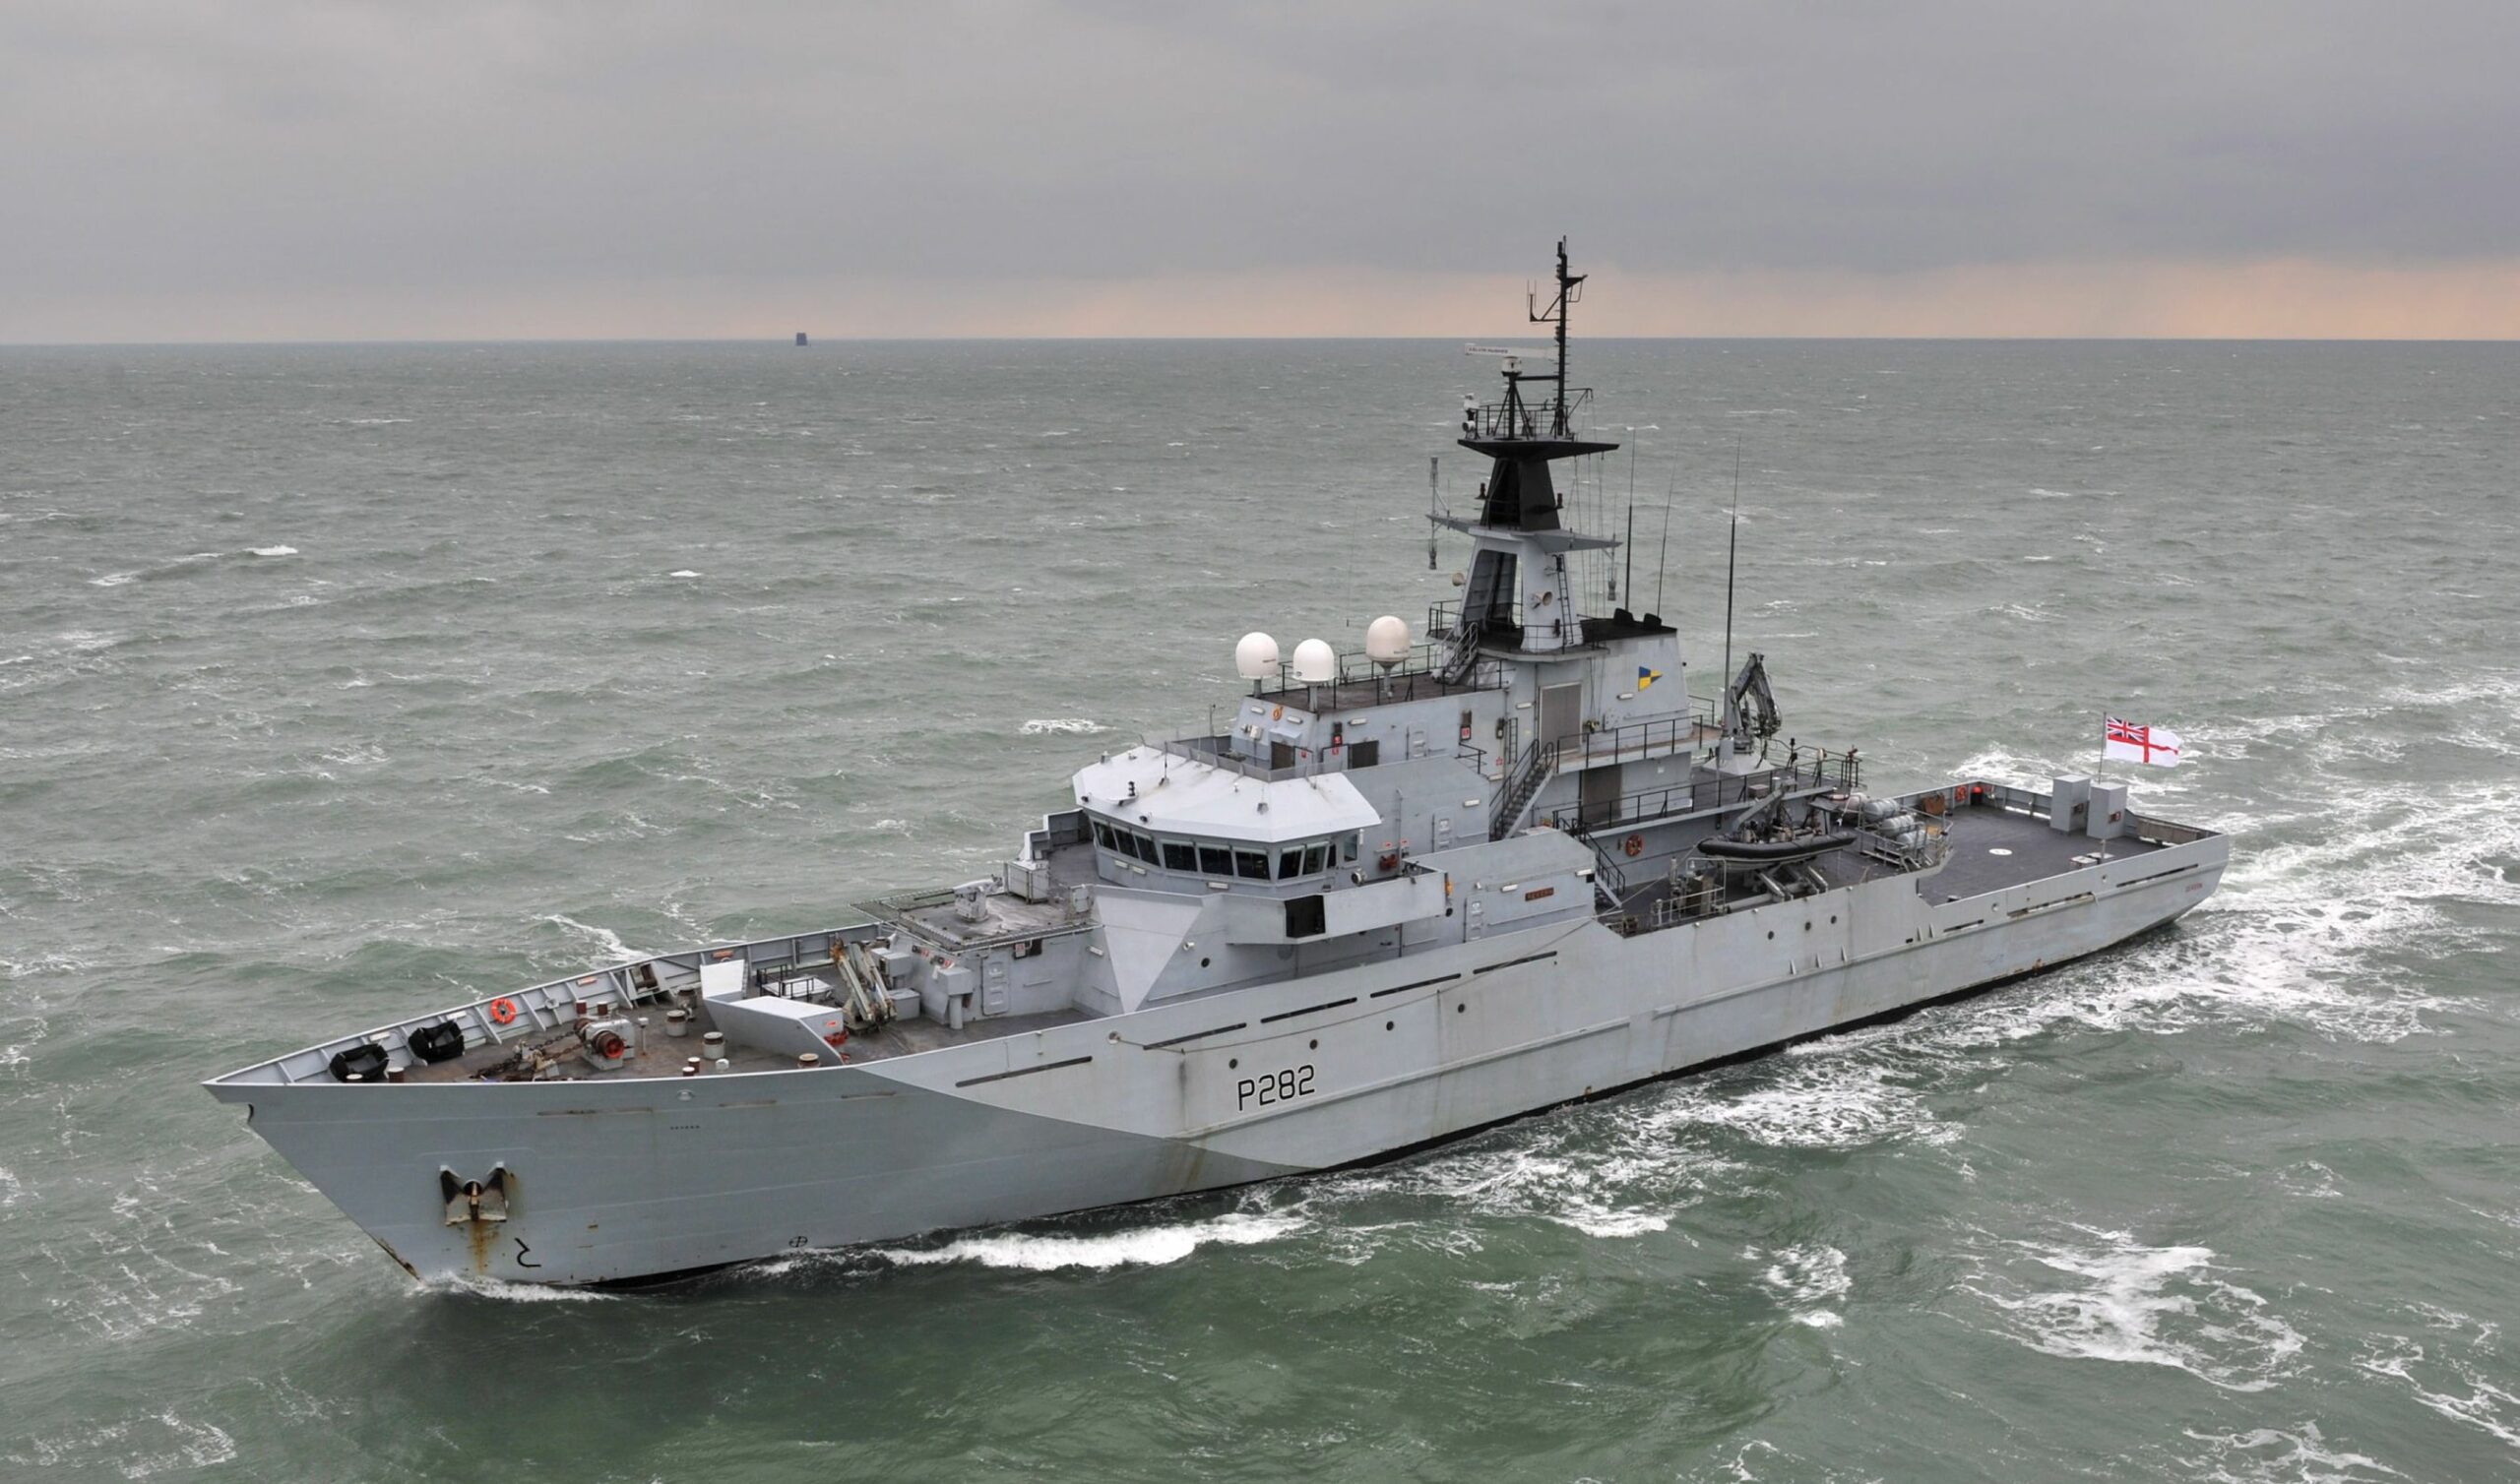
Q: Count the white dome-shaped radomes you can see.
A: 3